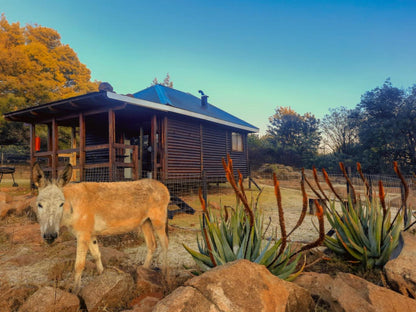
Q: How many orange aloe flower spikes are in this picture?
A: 13